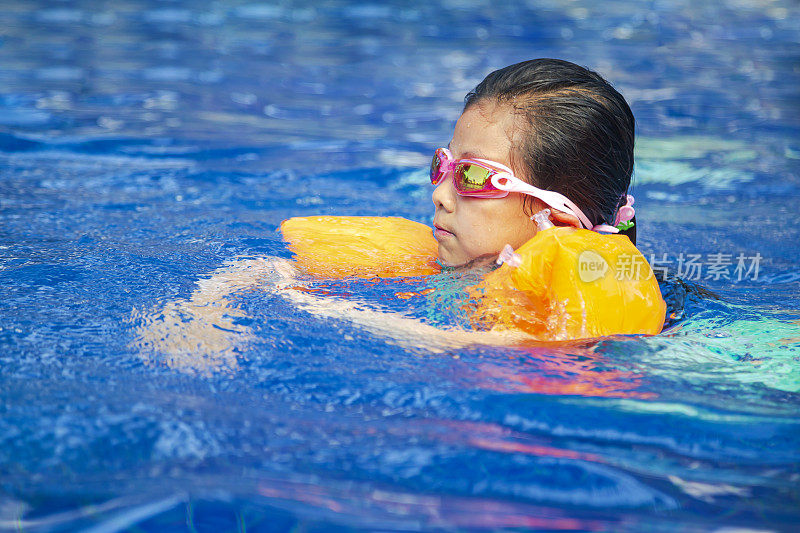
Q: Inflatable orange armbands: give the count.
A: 2